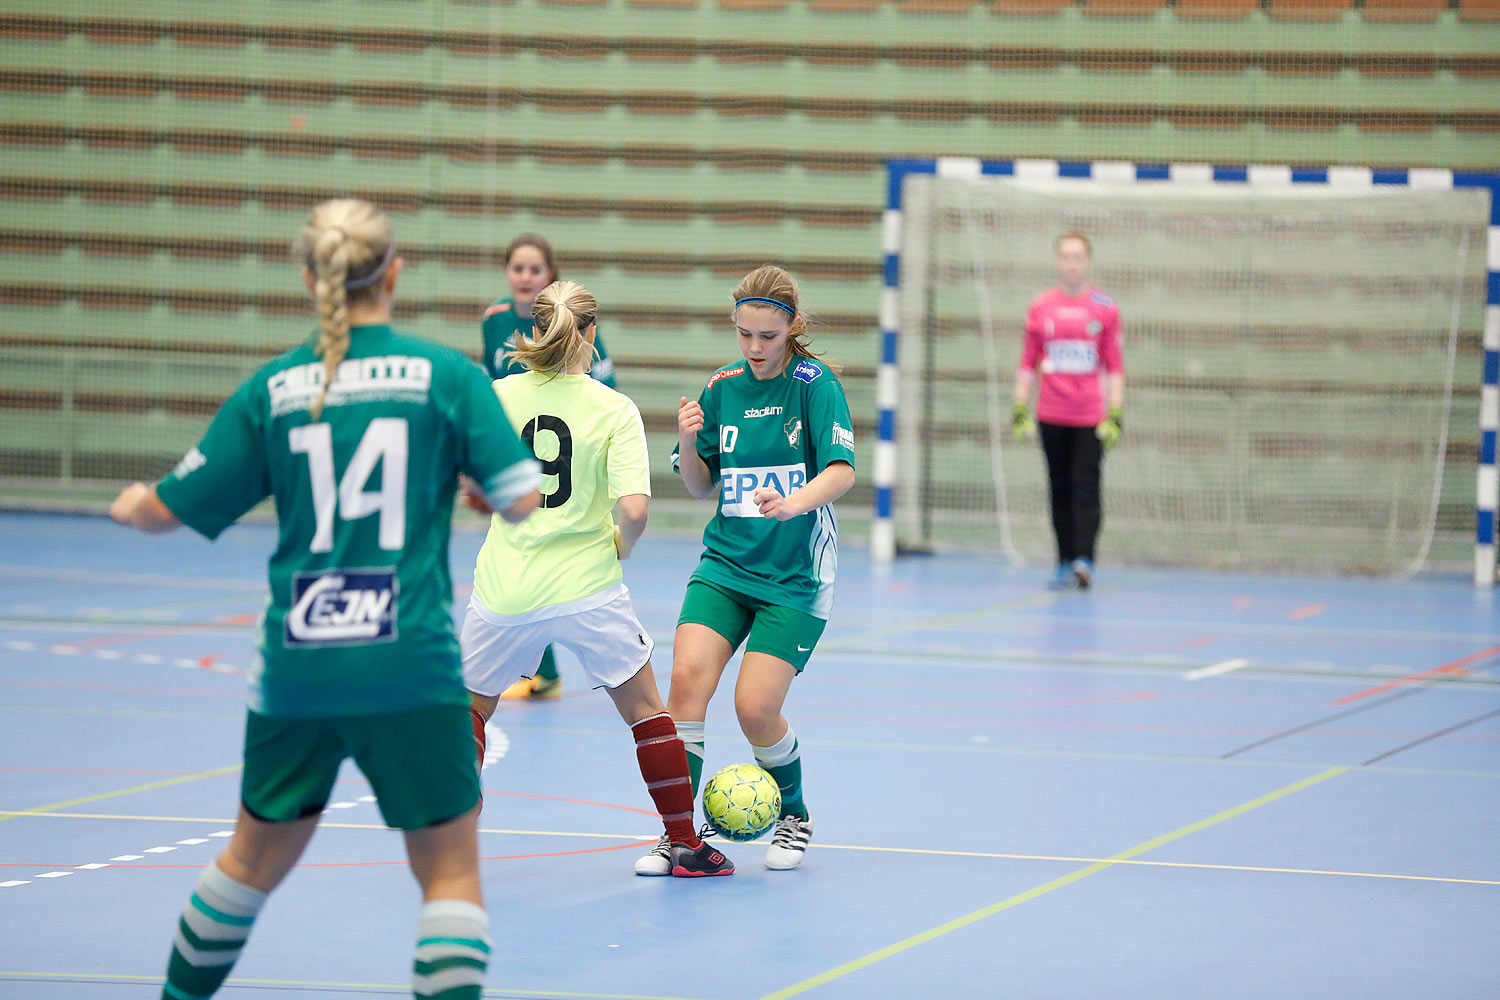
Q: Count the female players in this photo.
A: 5